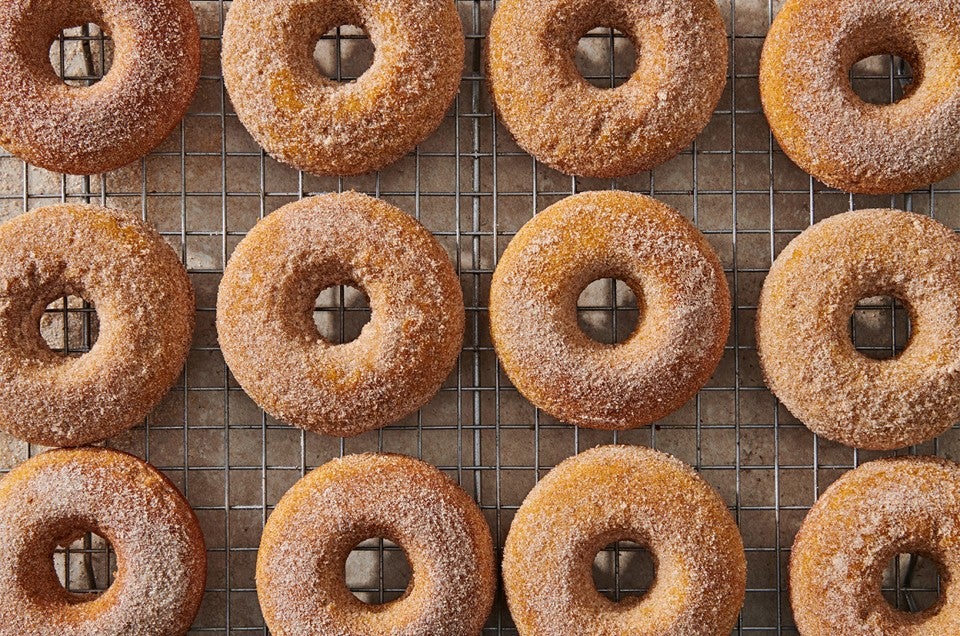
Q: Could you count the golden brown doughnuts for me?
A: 12